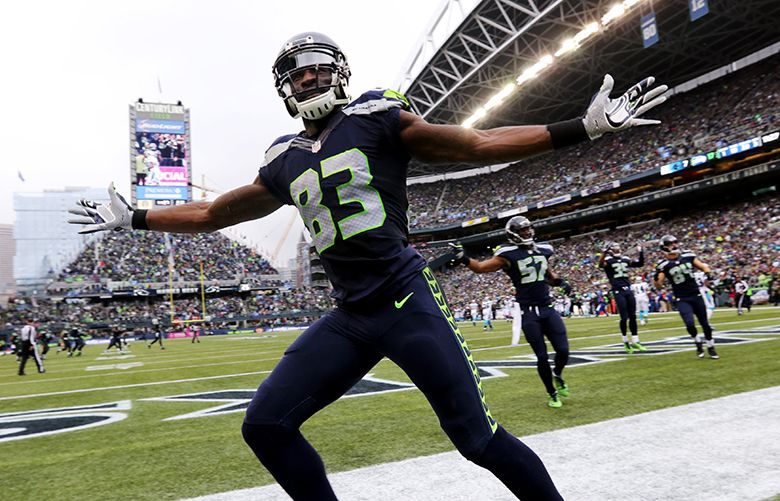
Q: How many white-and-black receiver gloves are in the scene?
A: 2